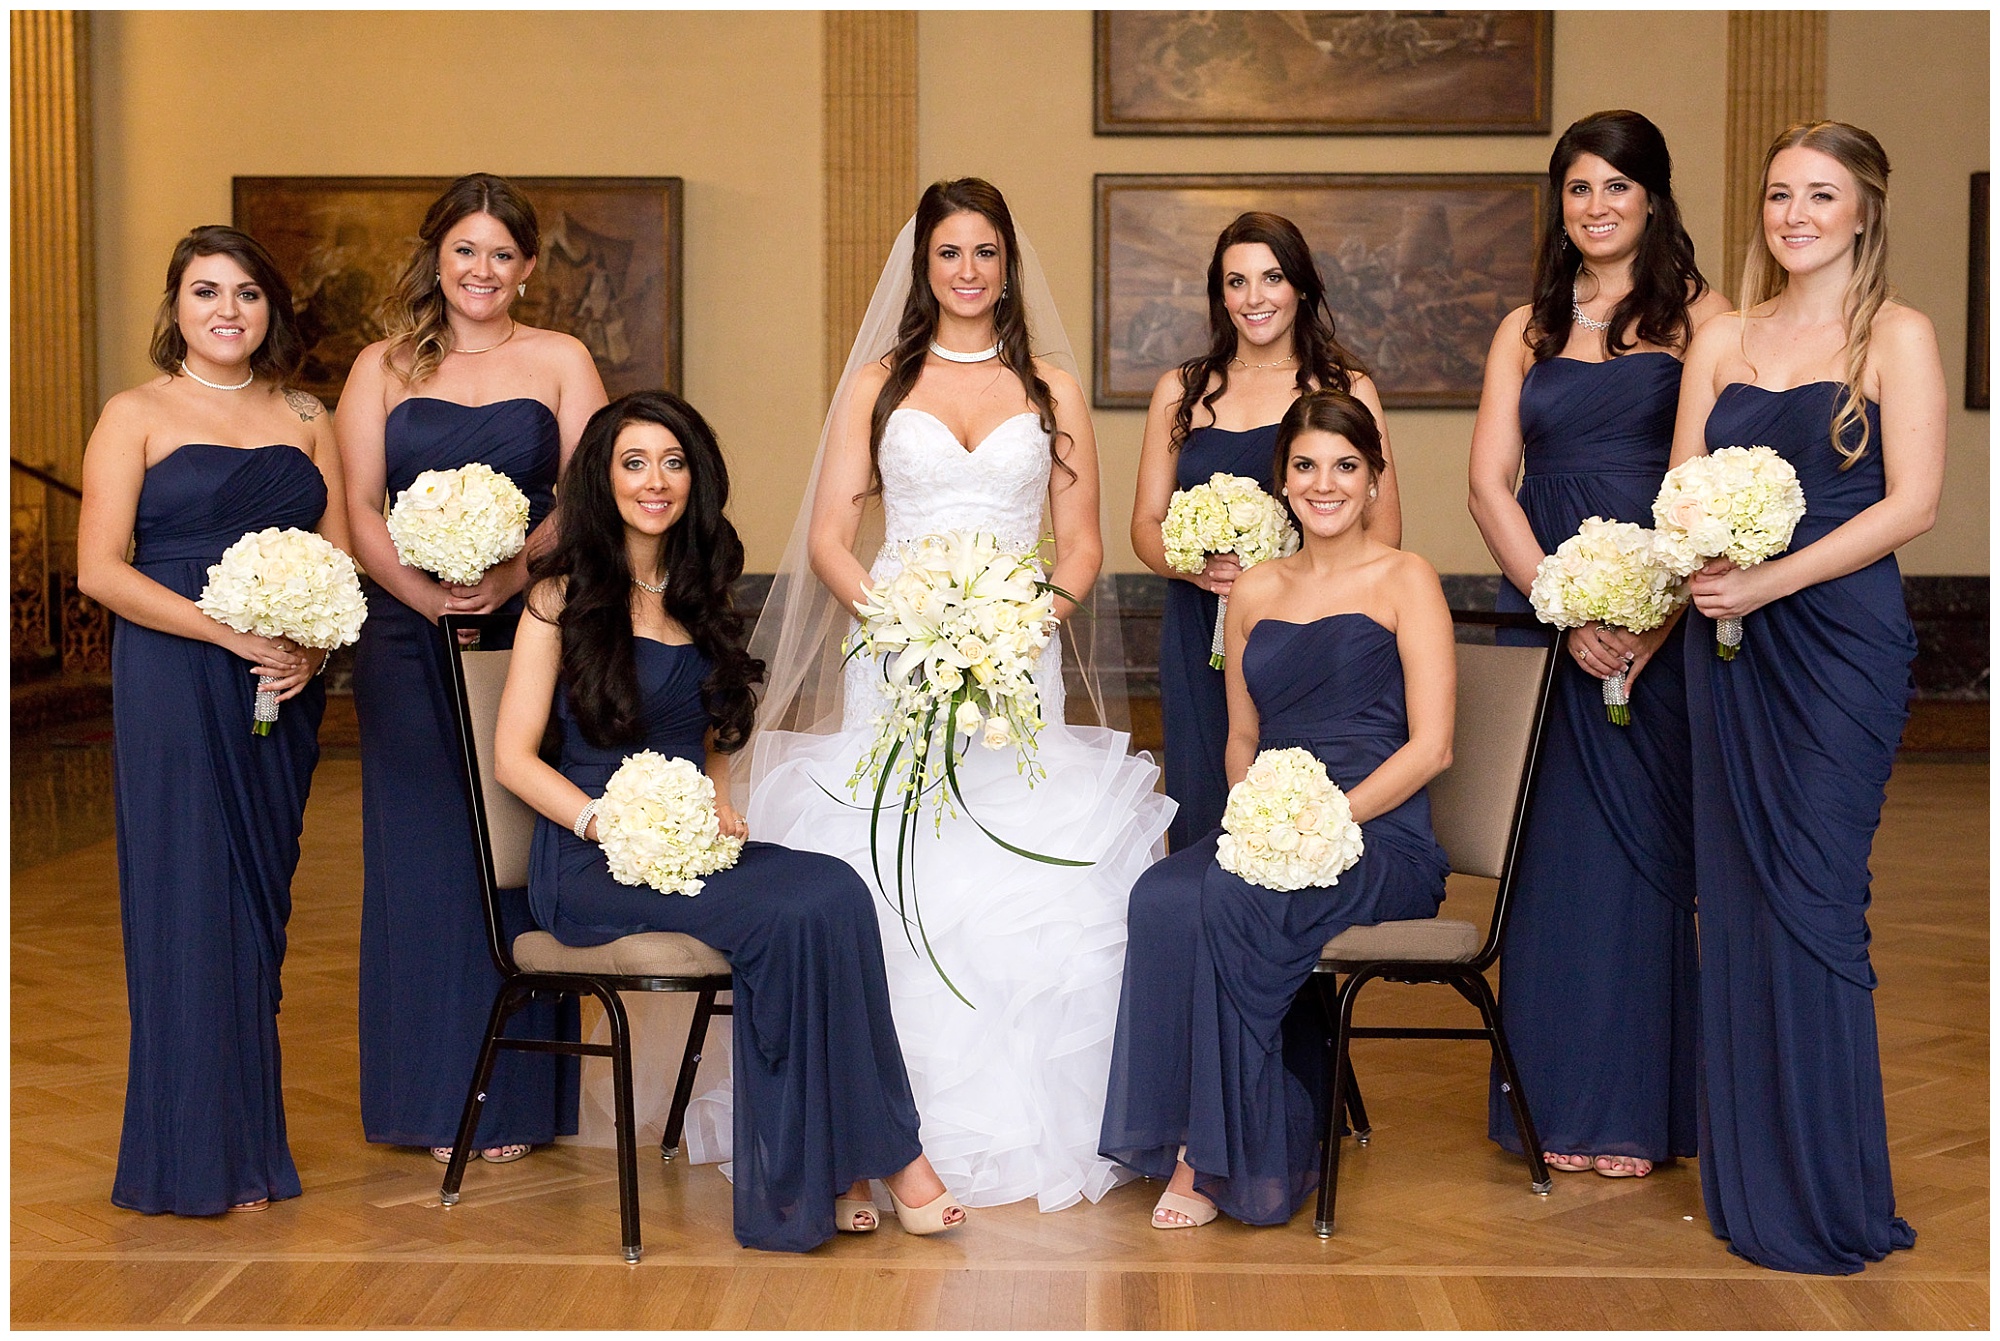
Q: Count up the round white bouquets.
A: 7